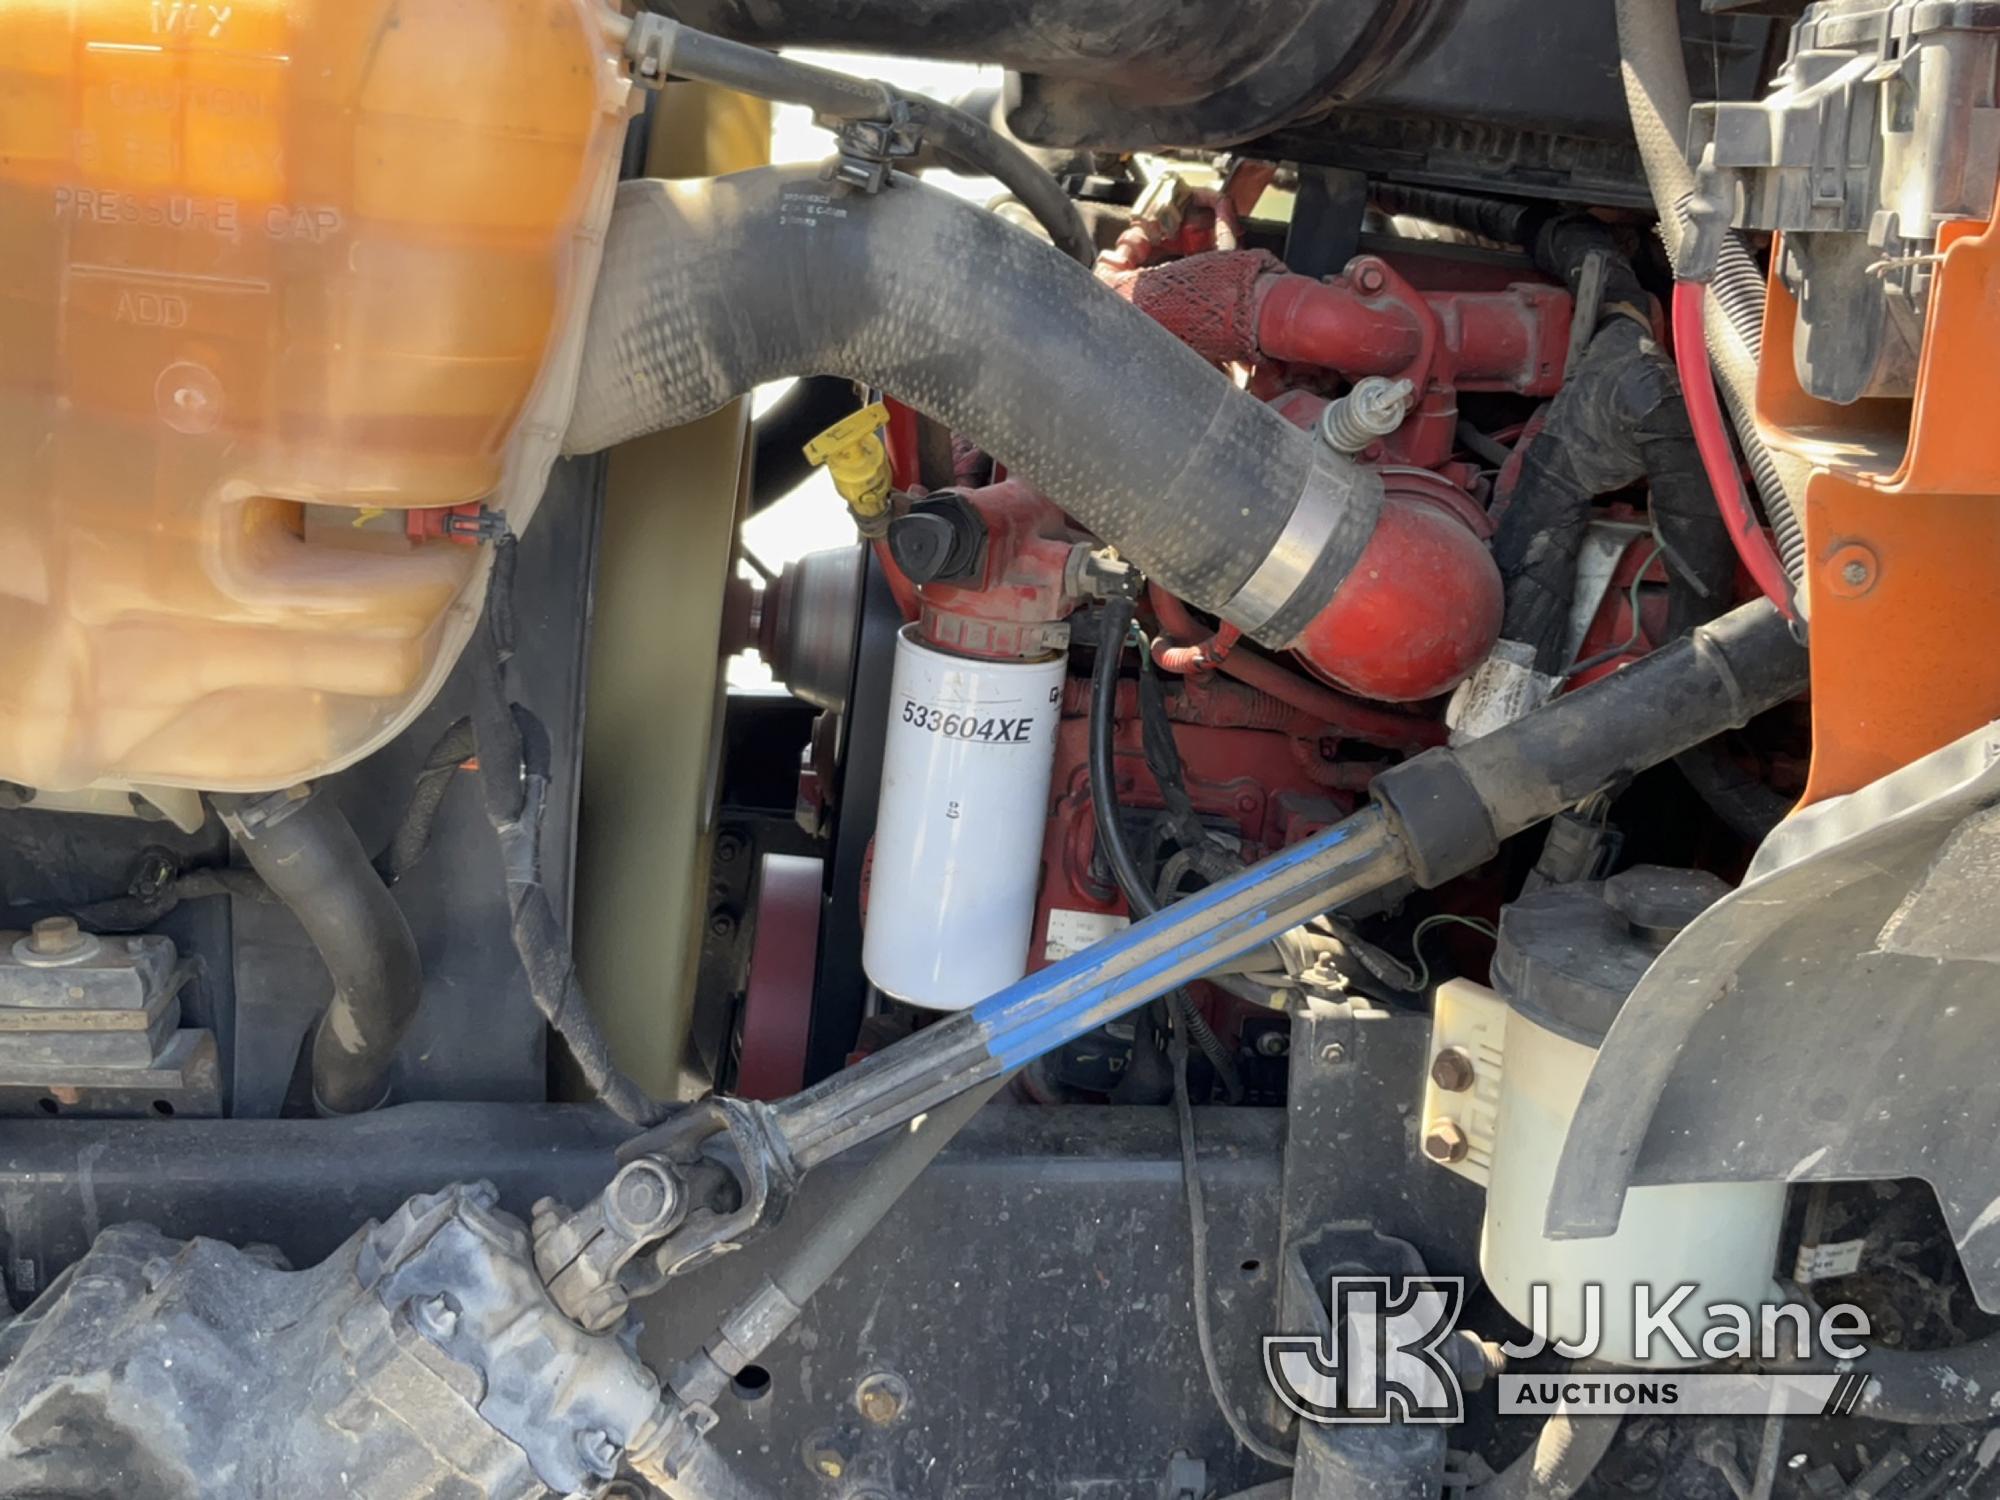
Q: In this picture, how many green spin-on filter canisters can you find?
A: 0